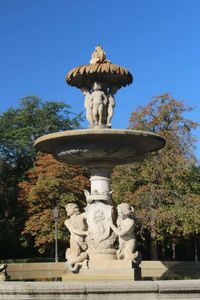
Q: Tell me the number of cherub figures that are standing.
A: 3